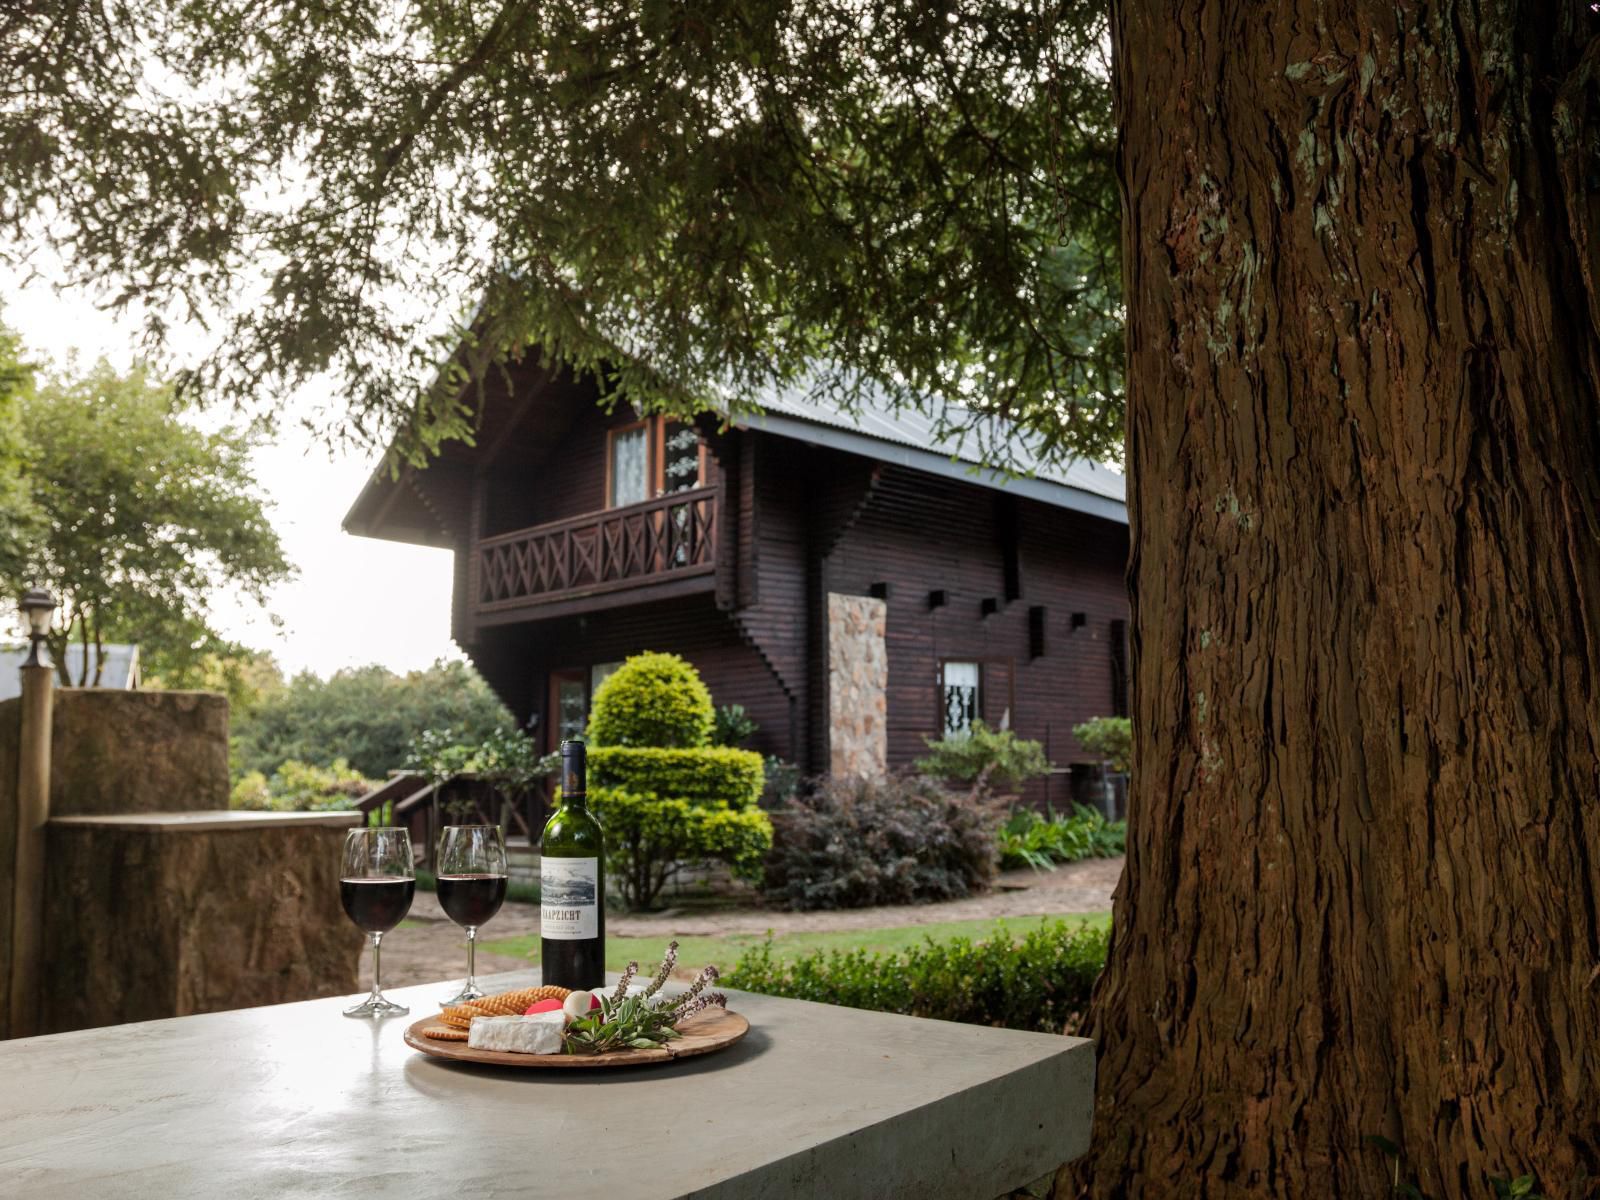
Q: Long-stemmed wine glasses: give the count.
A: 2